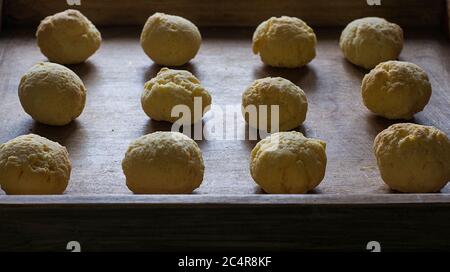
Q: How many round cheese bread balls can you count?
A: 12